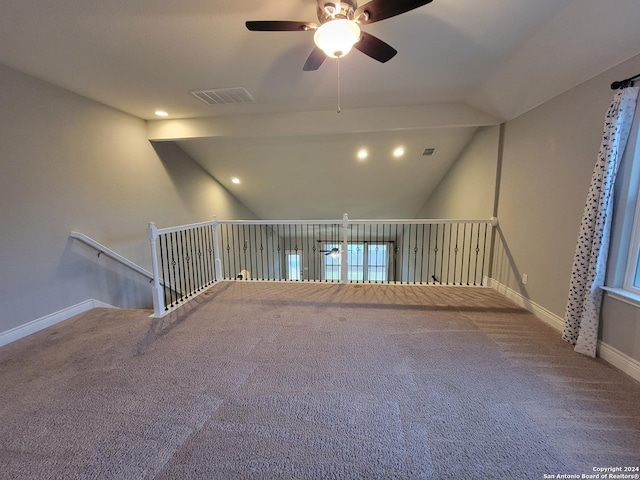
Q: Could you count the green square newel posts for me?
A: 0